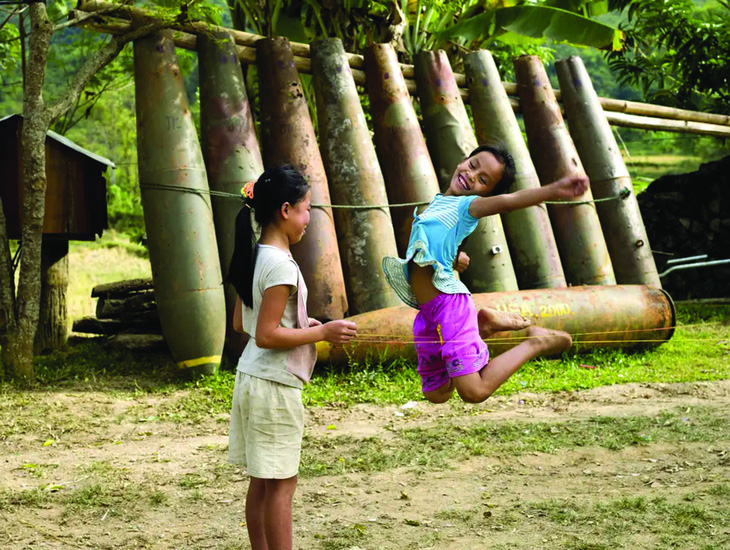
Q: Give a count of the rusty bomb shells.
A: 10